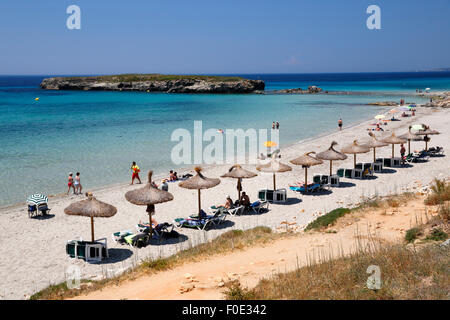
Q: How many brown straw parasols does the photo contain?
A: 12